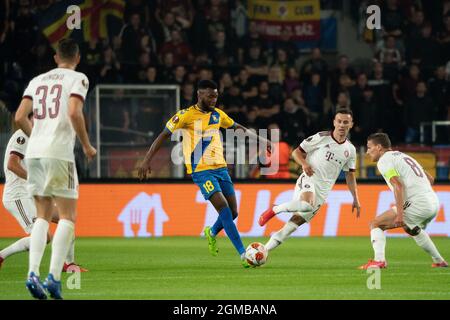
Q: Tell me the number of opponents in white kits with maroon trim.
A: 4